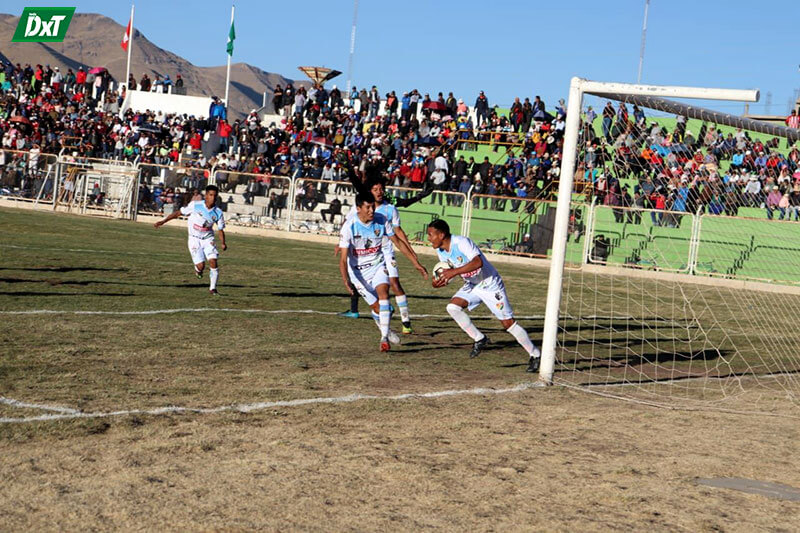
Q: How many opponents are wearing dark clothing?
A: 1